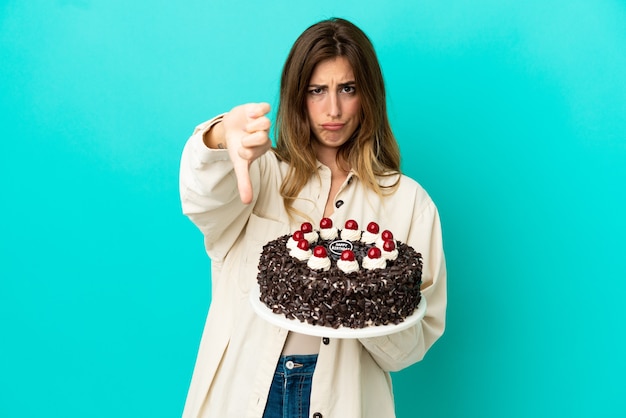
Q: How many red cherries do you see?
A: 11